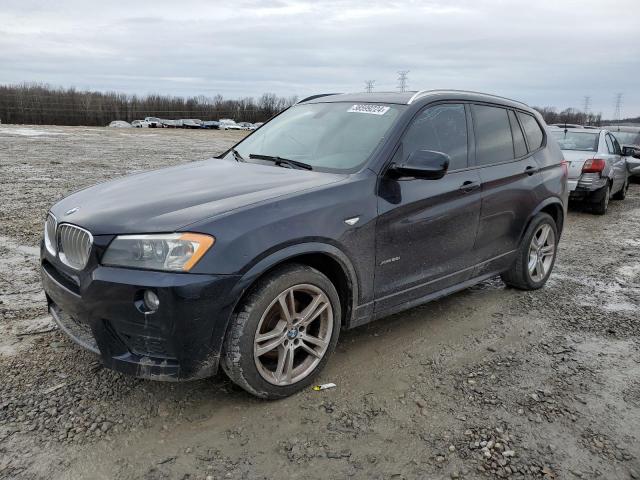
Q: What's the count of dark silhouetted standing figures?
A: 0